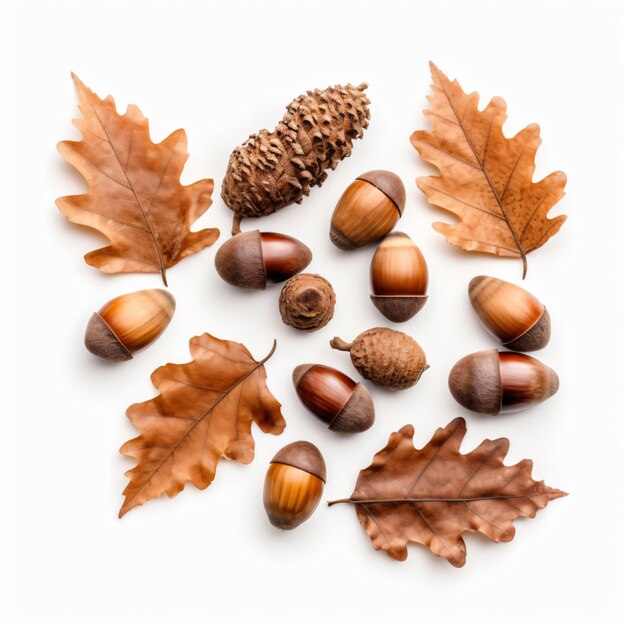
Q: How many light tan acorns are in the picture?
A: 5